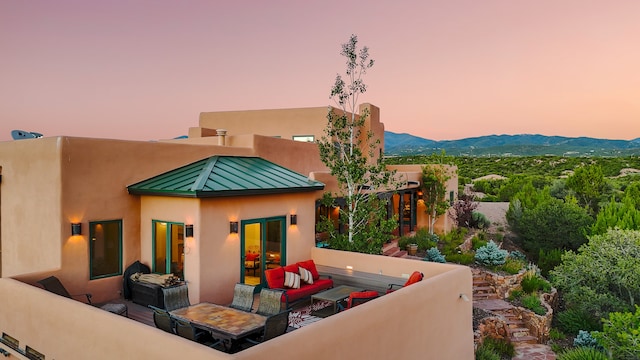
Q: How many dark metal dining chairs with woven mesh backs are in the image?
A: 6